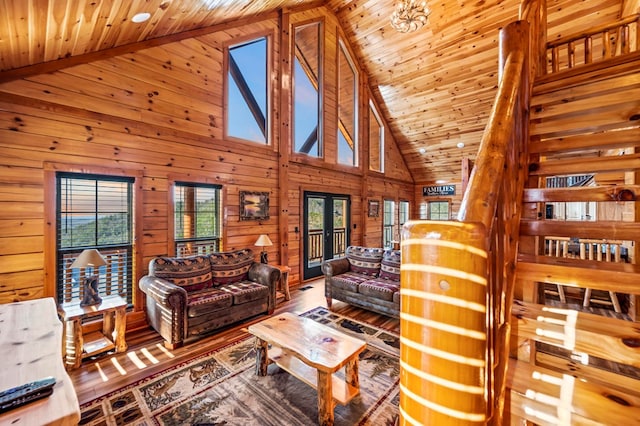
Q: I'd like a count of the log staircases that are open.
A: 1